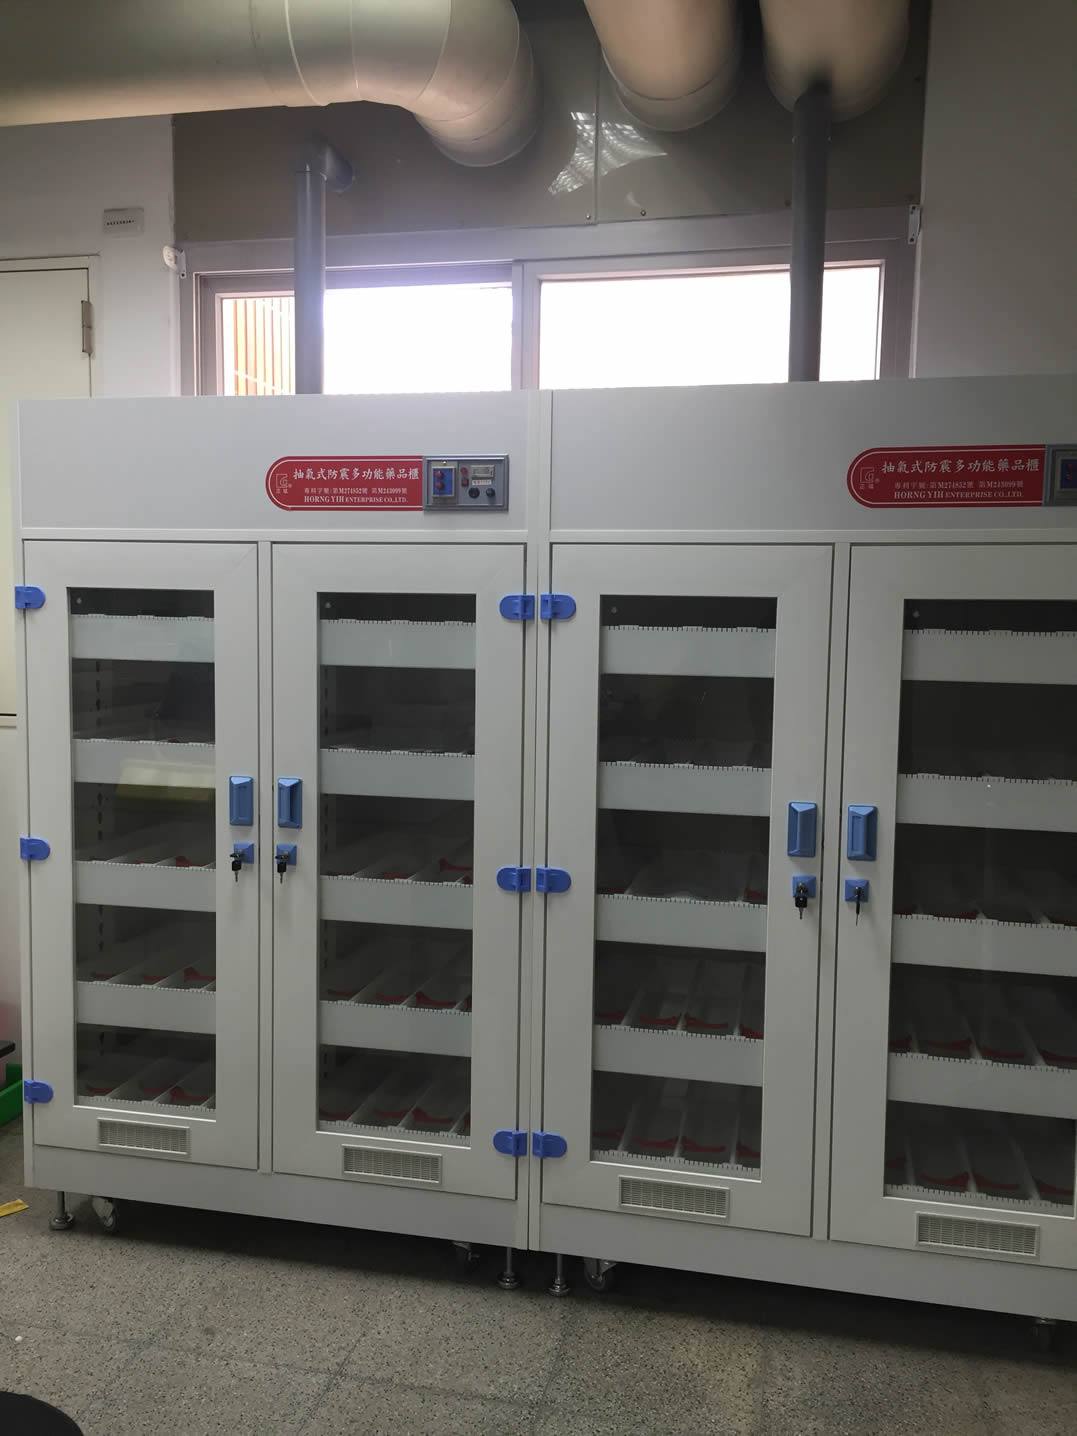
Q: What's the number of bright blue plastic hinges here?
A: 9